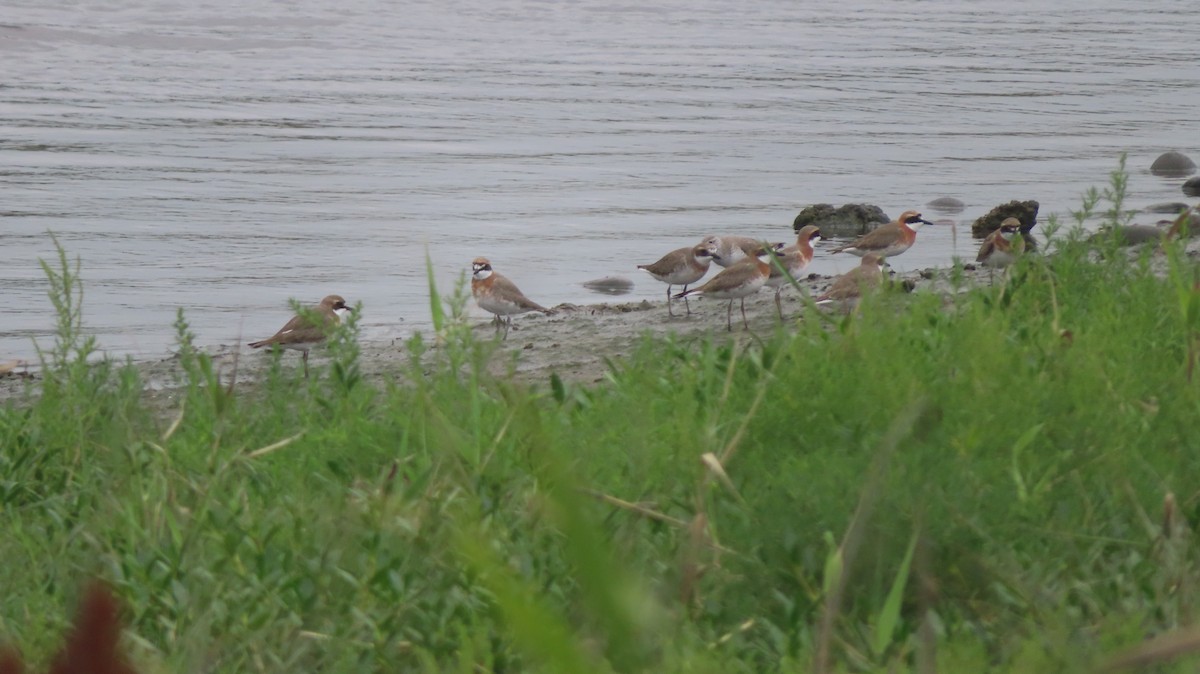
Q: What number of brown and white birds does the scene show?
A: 9